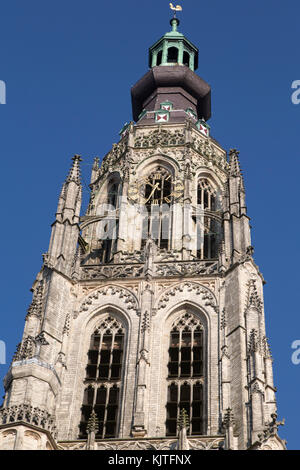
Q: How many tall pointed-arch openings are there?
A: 5